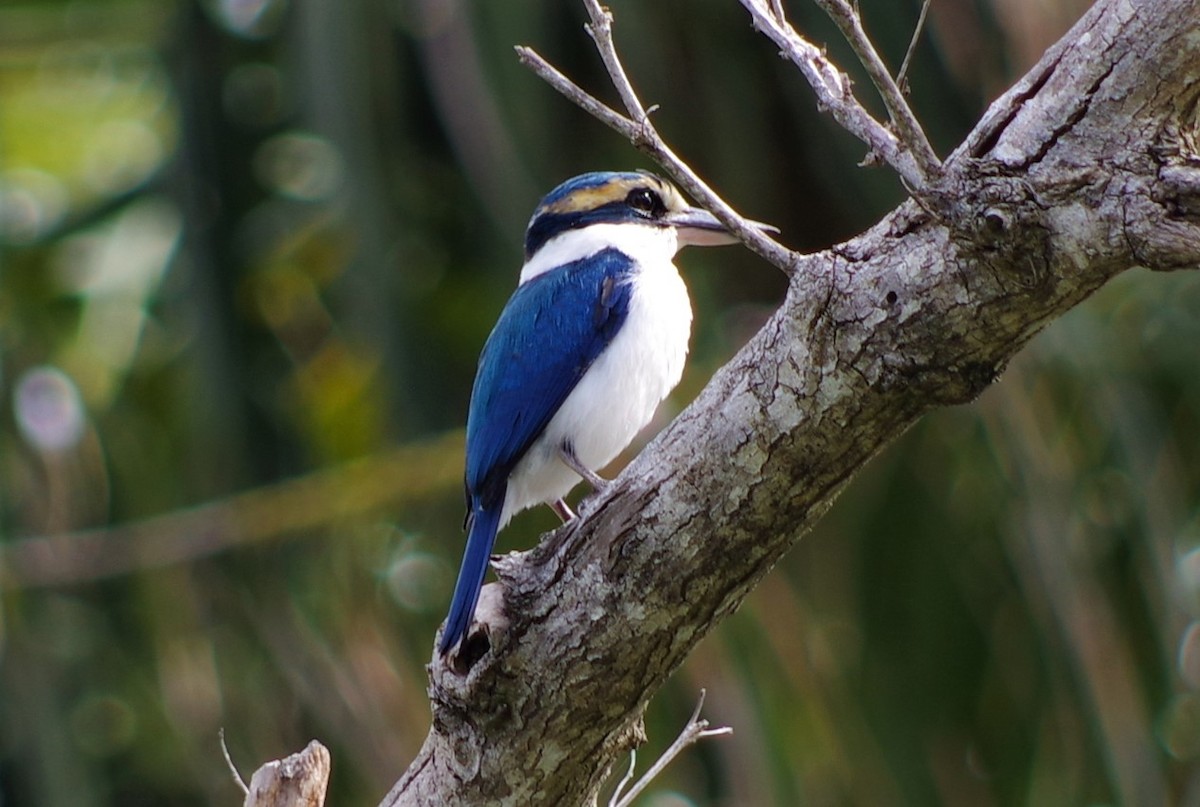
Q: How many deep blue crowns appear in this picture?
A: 1